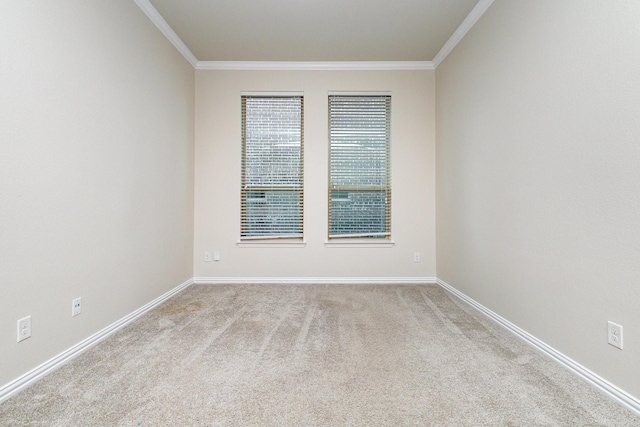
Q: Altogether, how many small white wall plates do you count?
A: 6